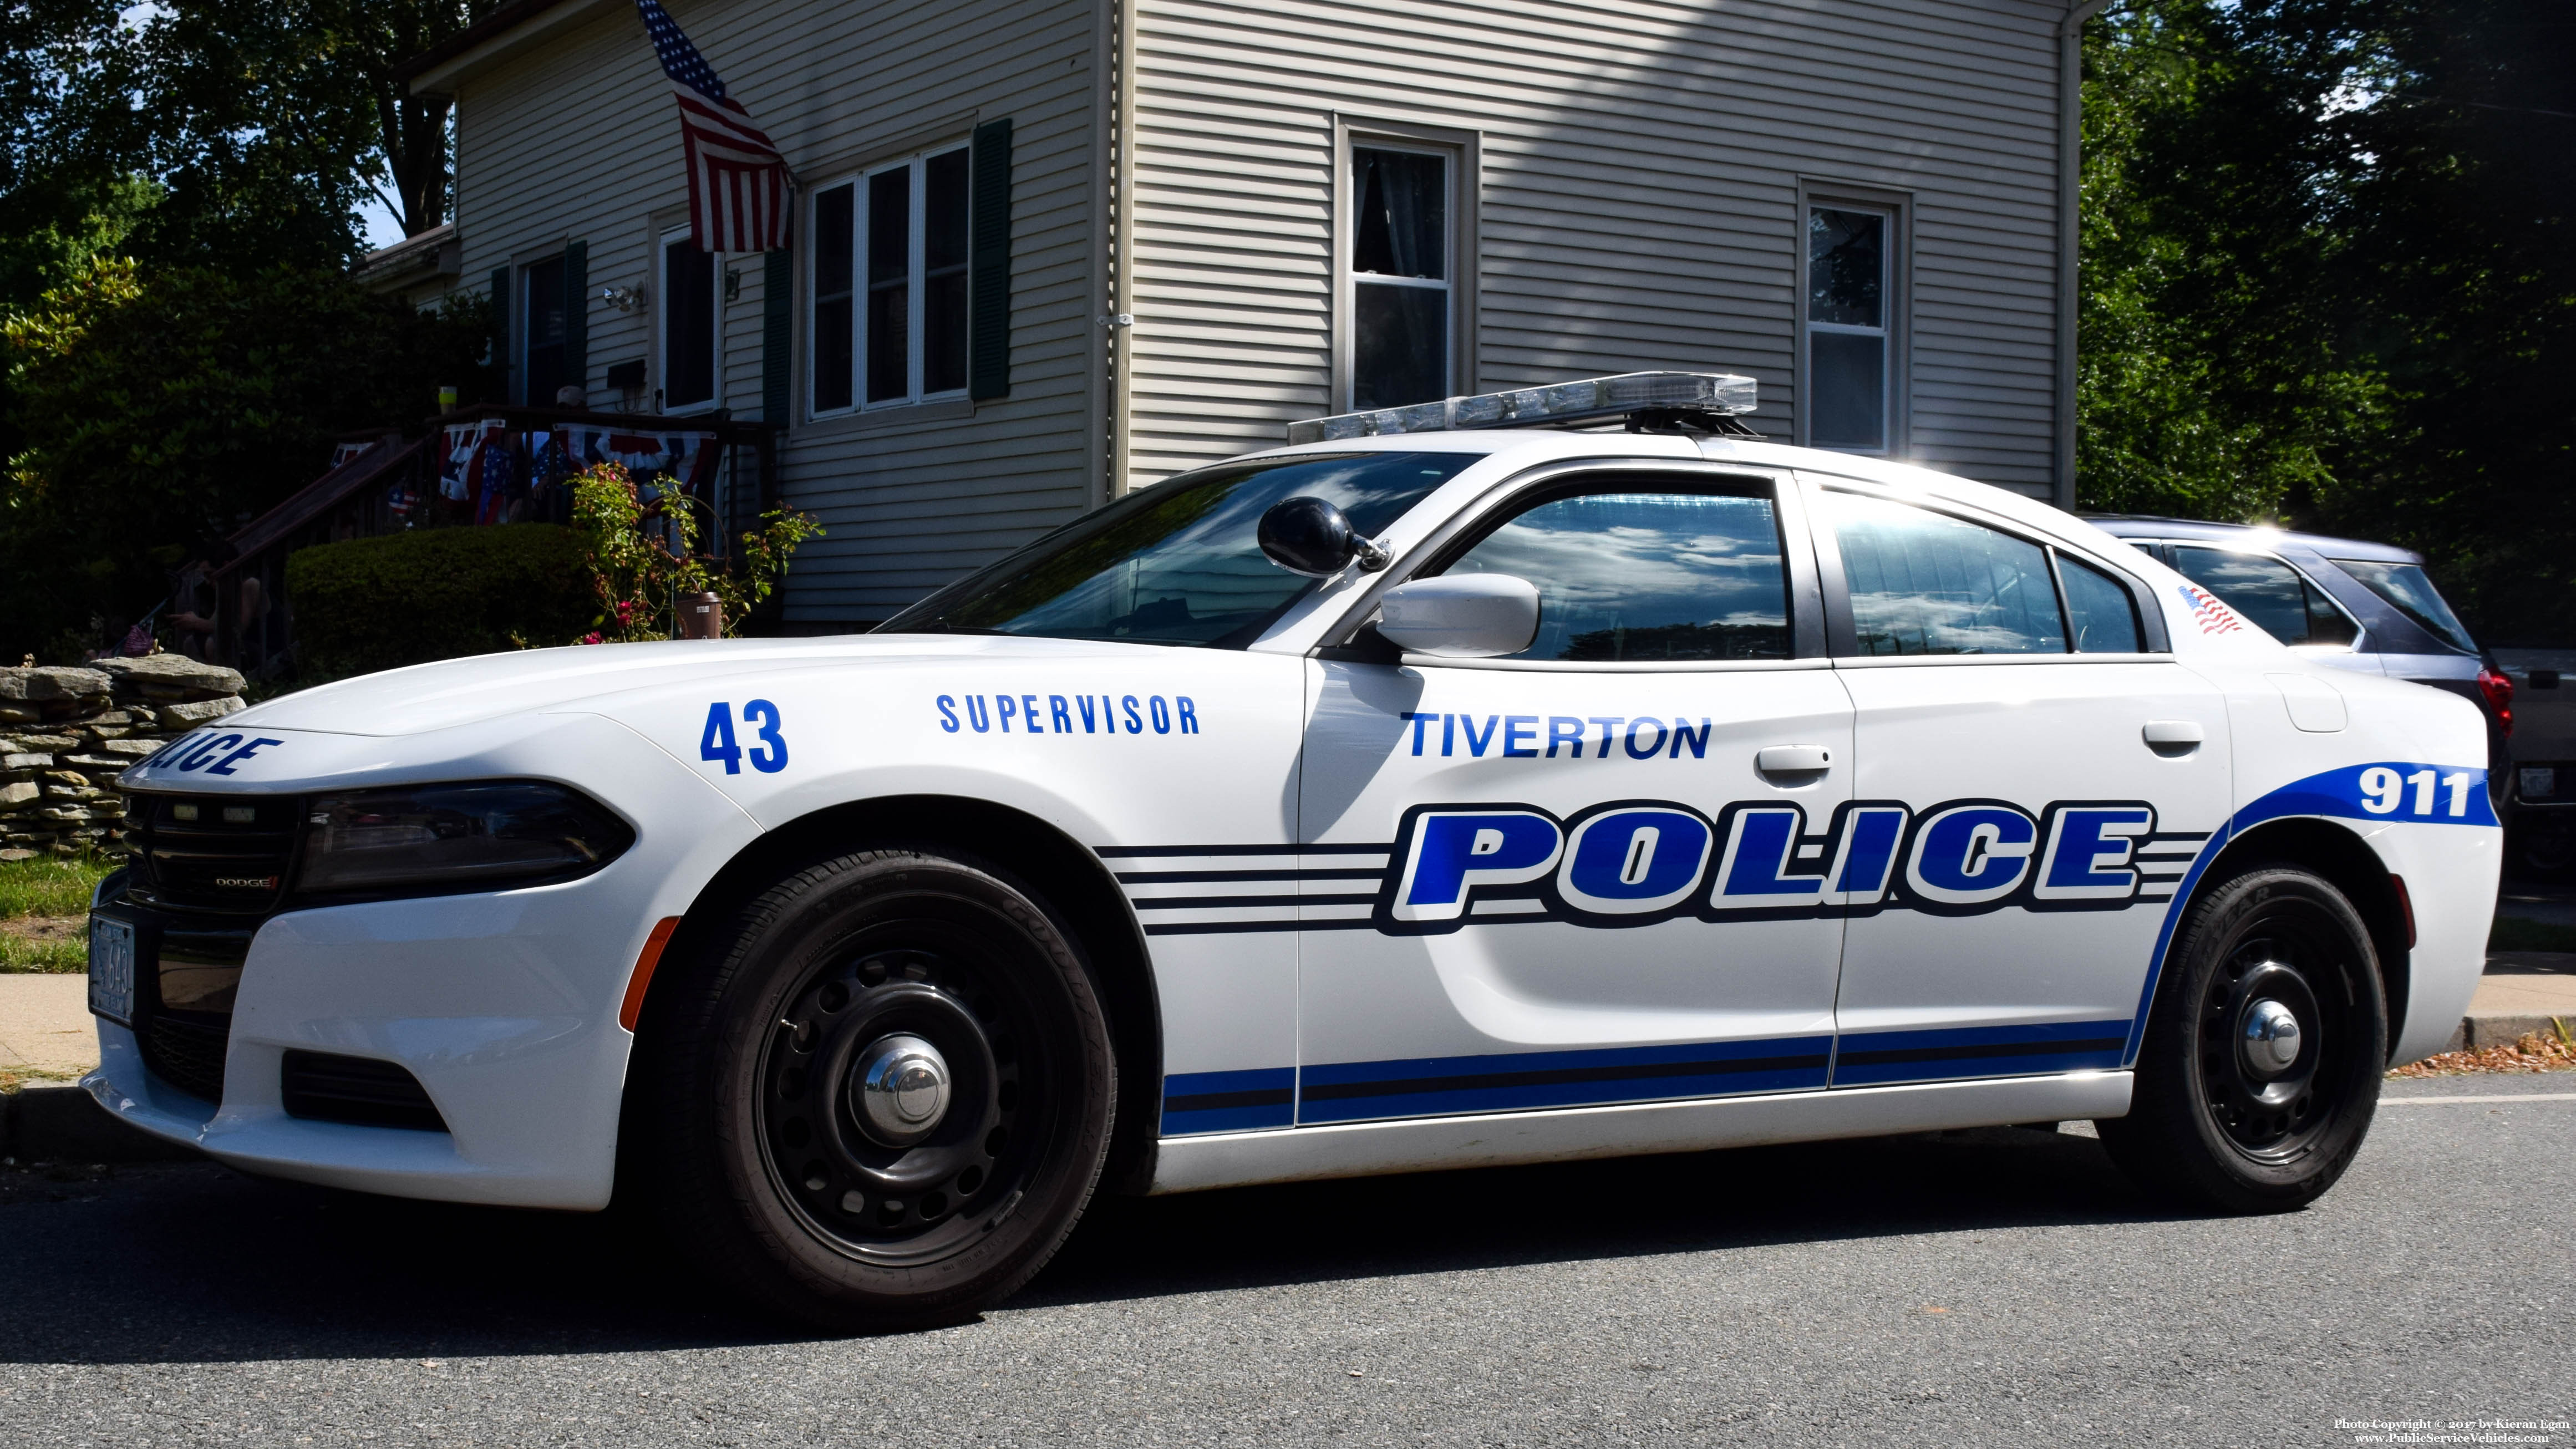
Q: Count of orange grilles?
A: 0